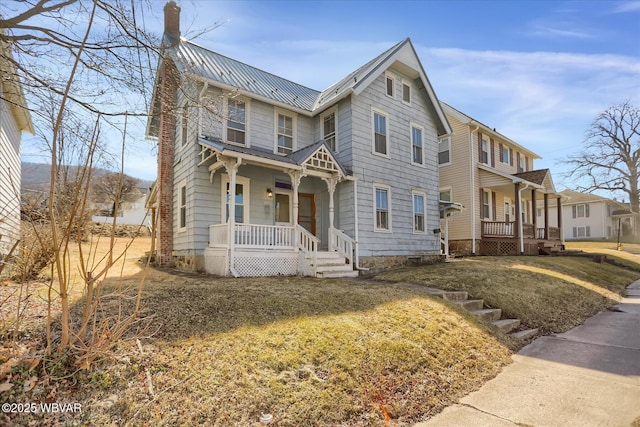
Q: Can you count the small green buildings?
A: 0